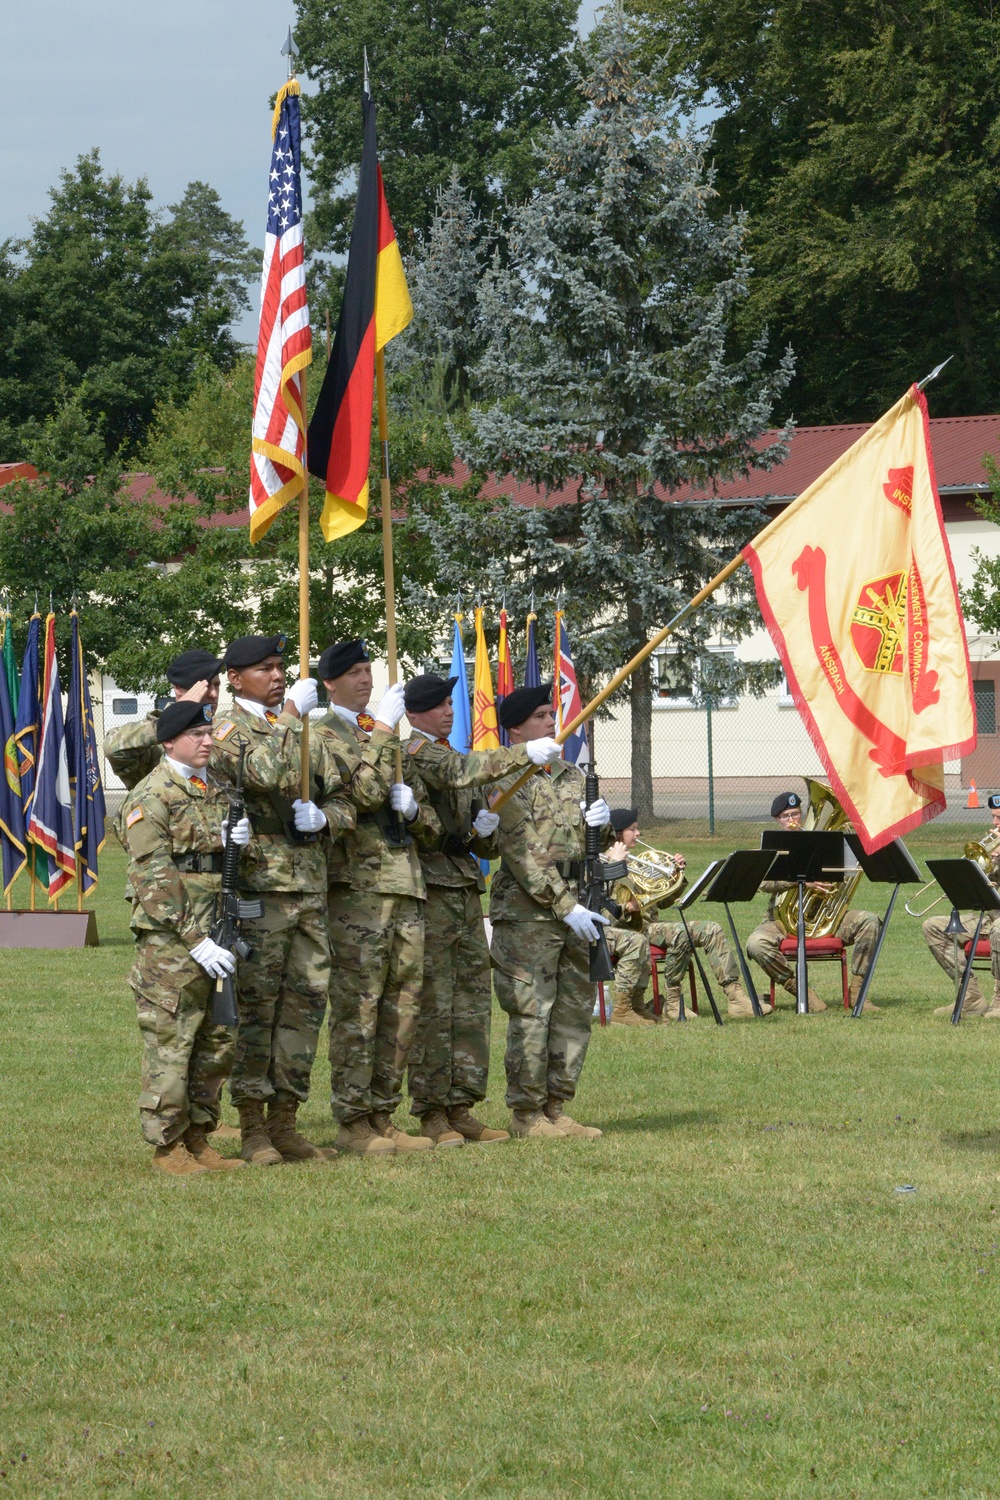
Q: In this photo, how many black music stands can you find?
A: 5